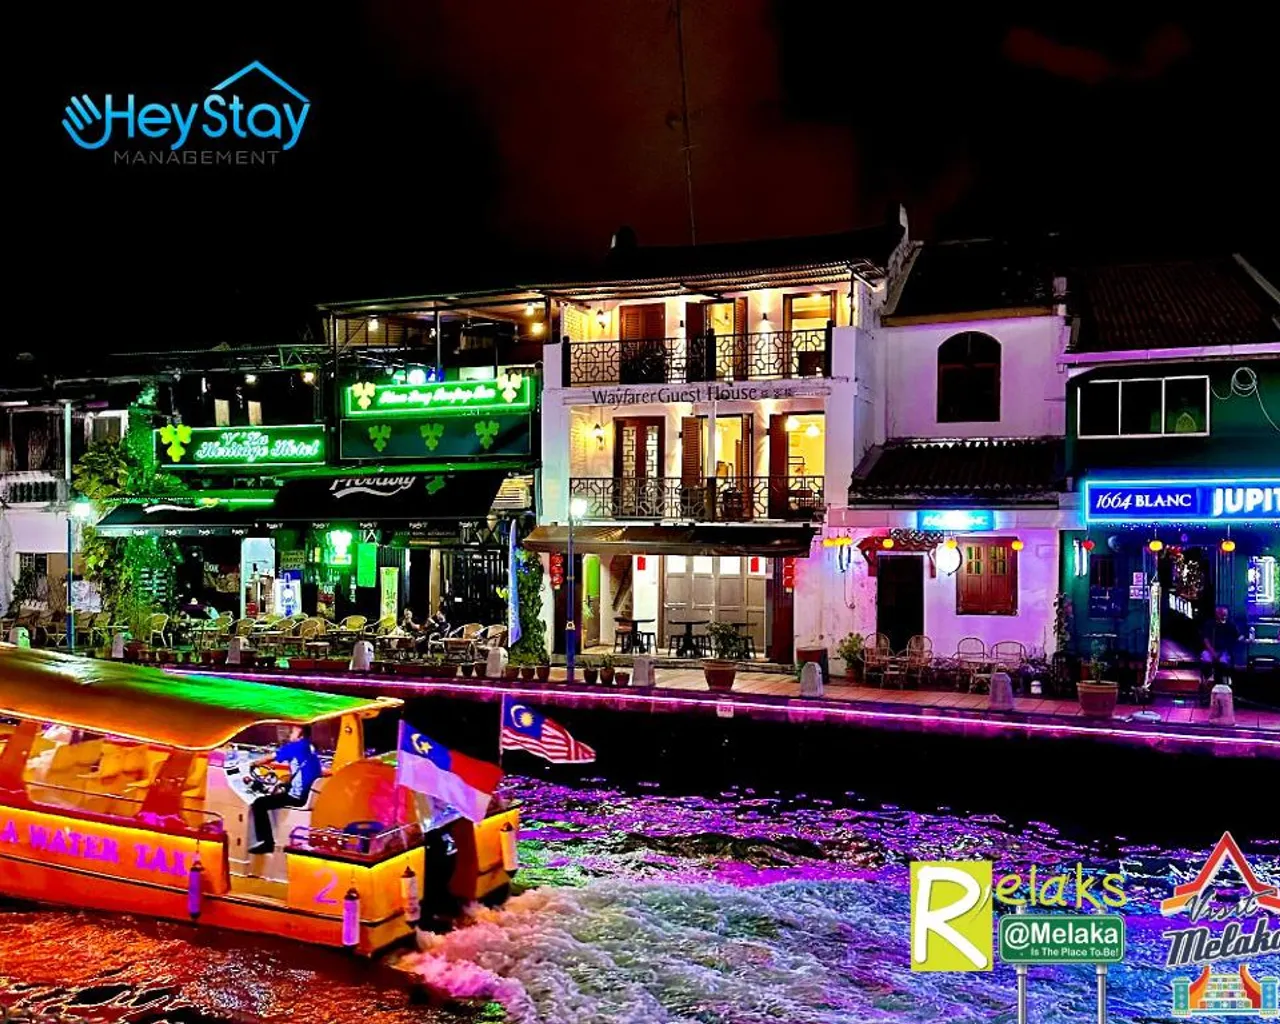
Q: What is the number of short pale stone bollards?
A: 9